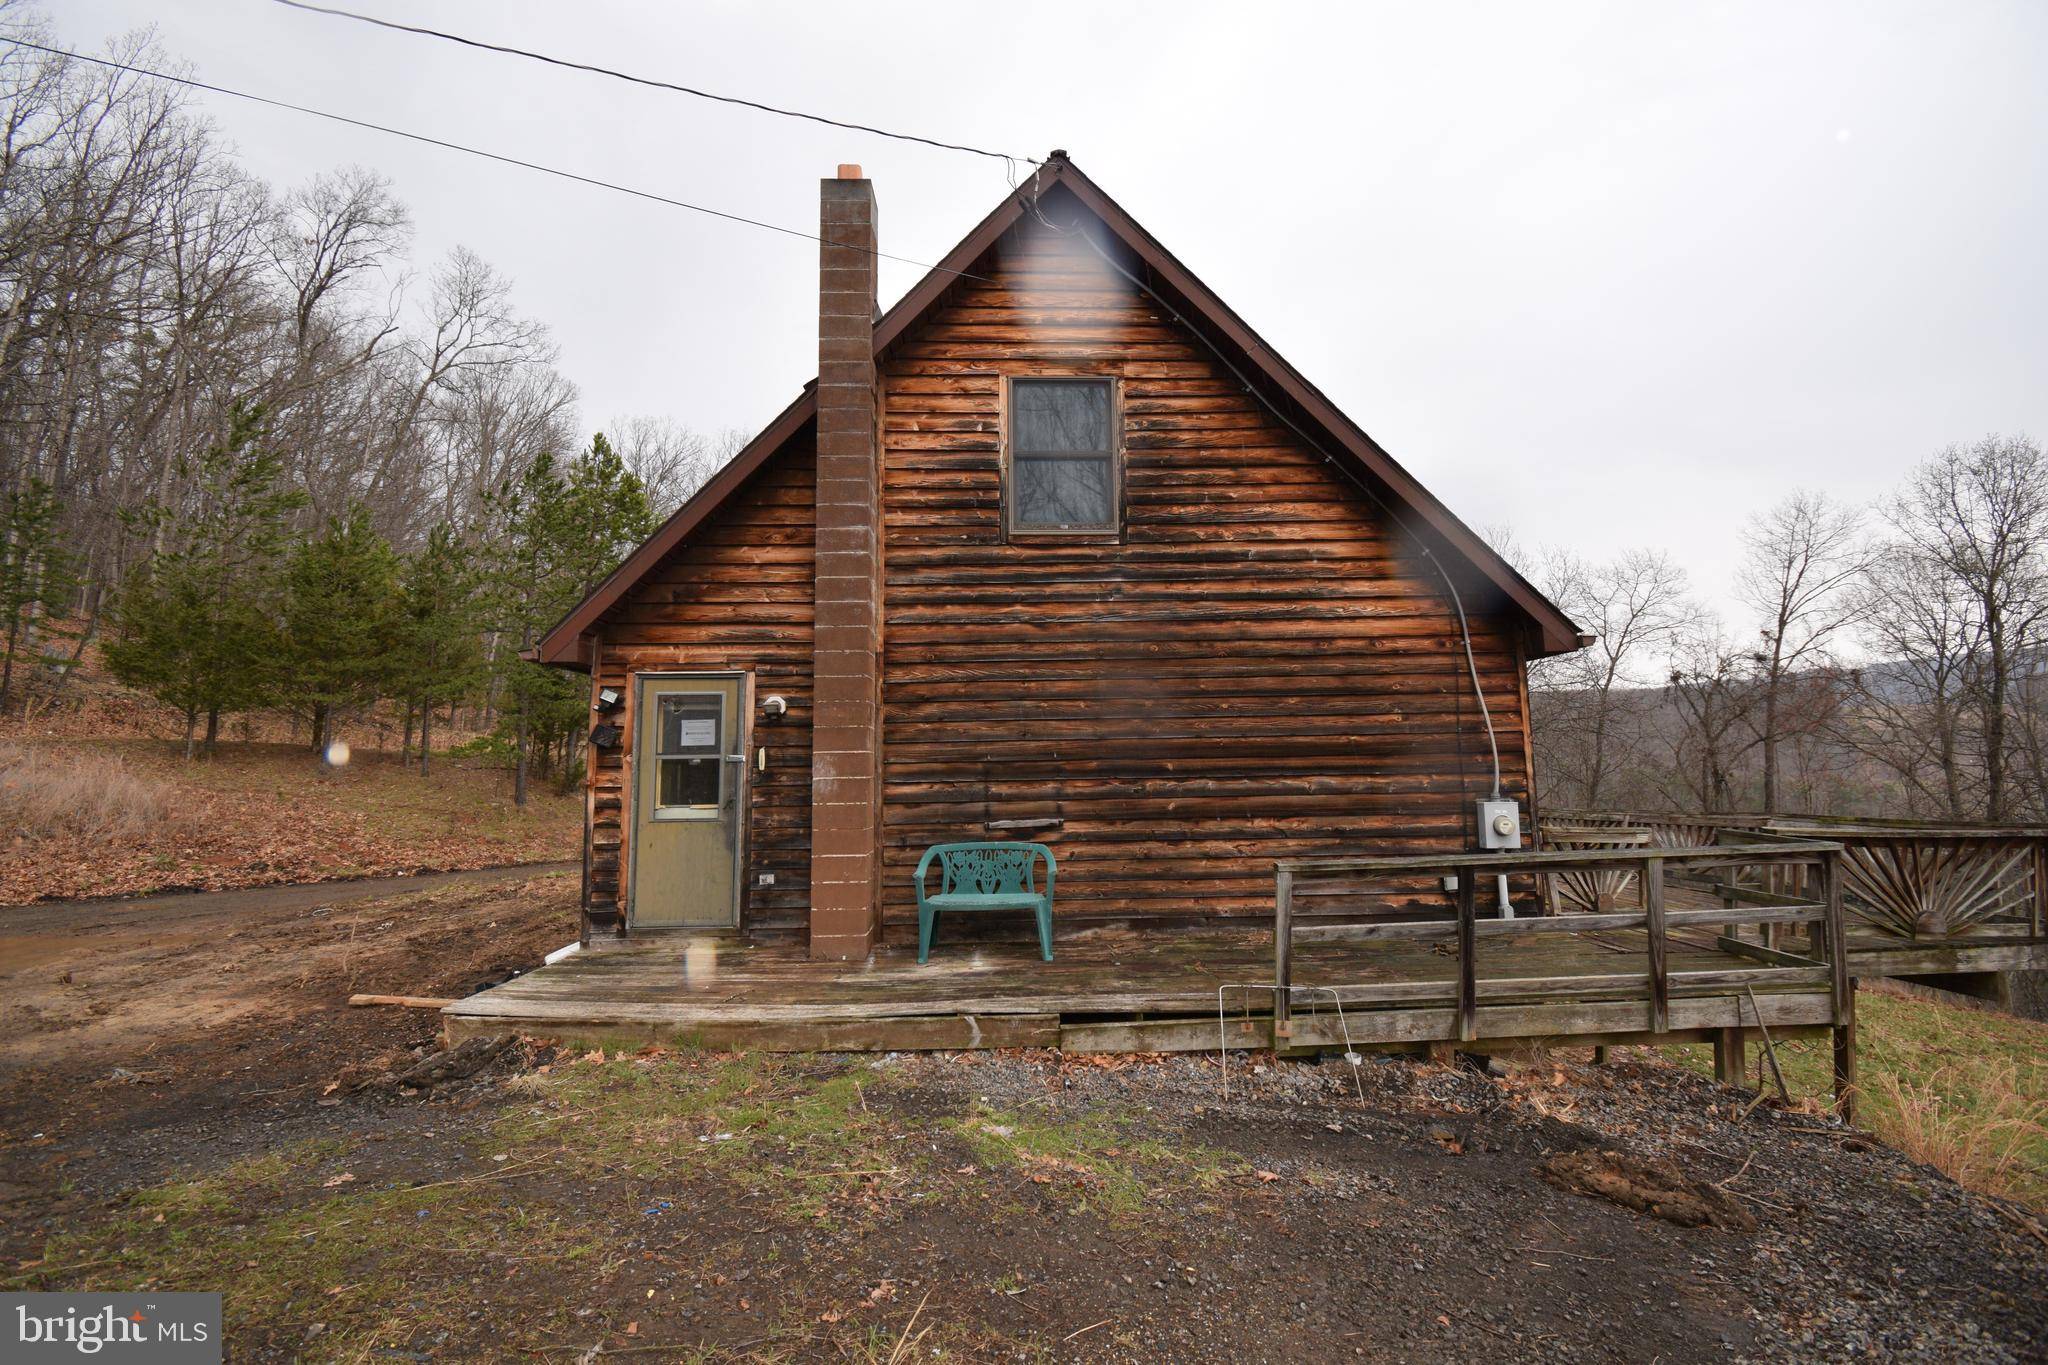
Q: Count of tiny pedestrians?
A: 0